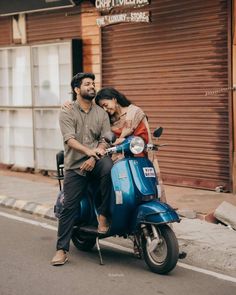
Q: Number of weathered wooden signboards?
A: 2